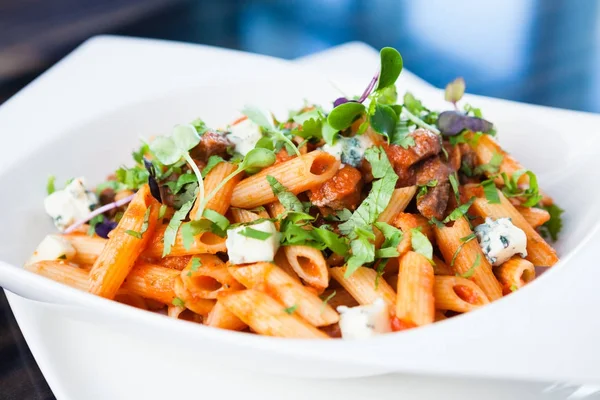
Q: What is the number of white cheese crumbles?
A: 7